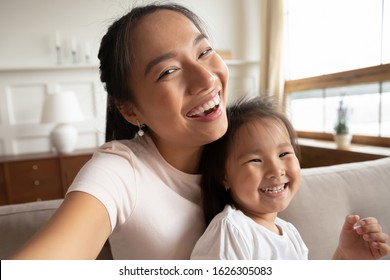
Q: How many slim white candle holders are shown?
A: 3